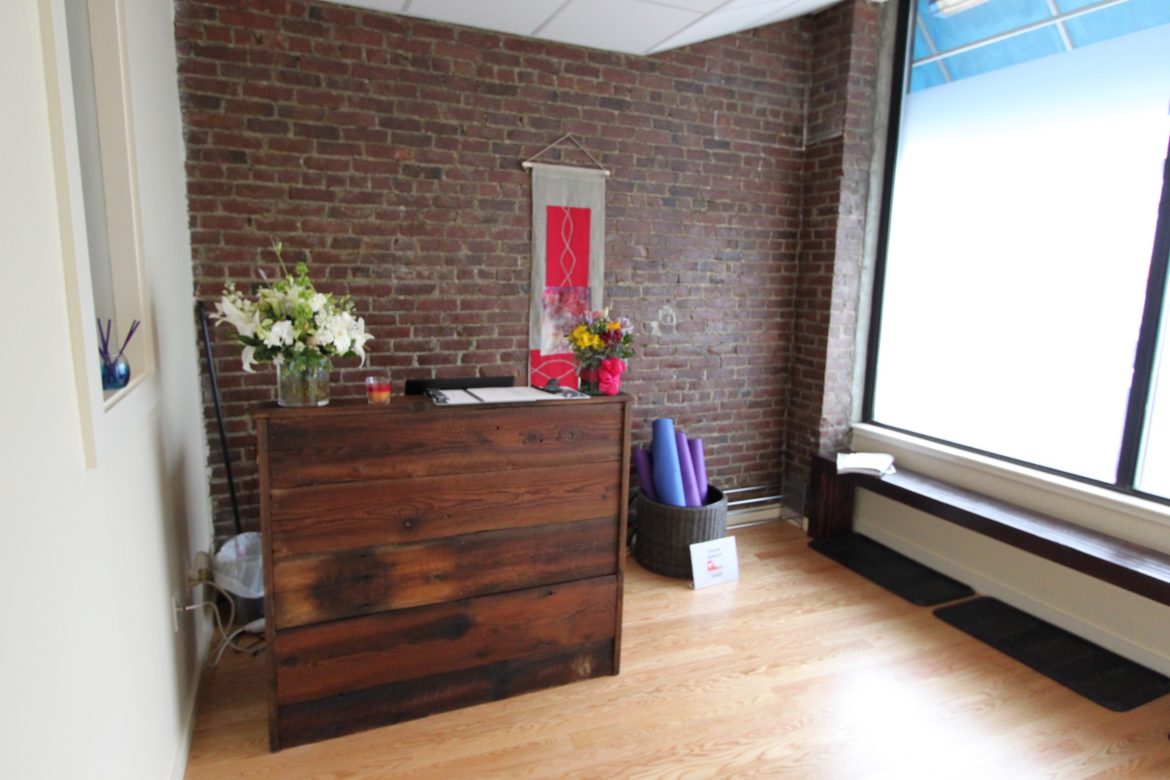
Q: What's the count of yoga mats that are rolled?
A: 4